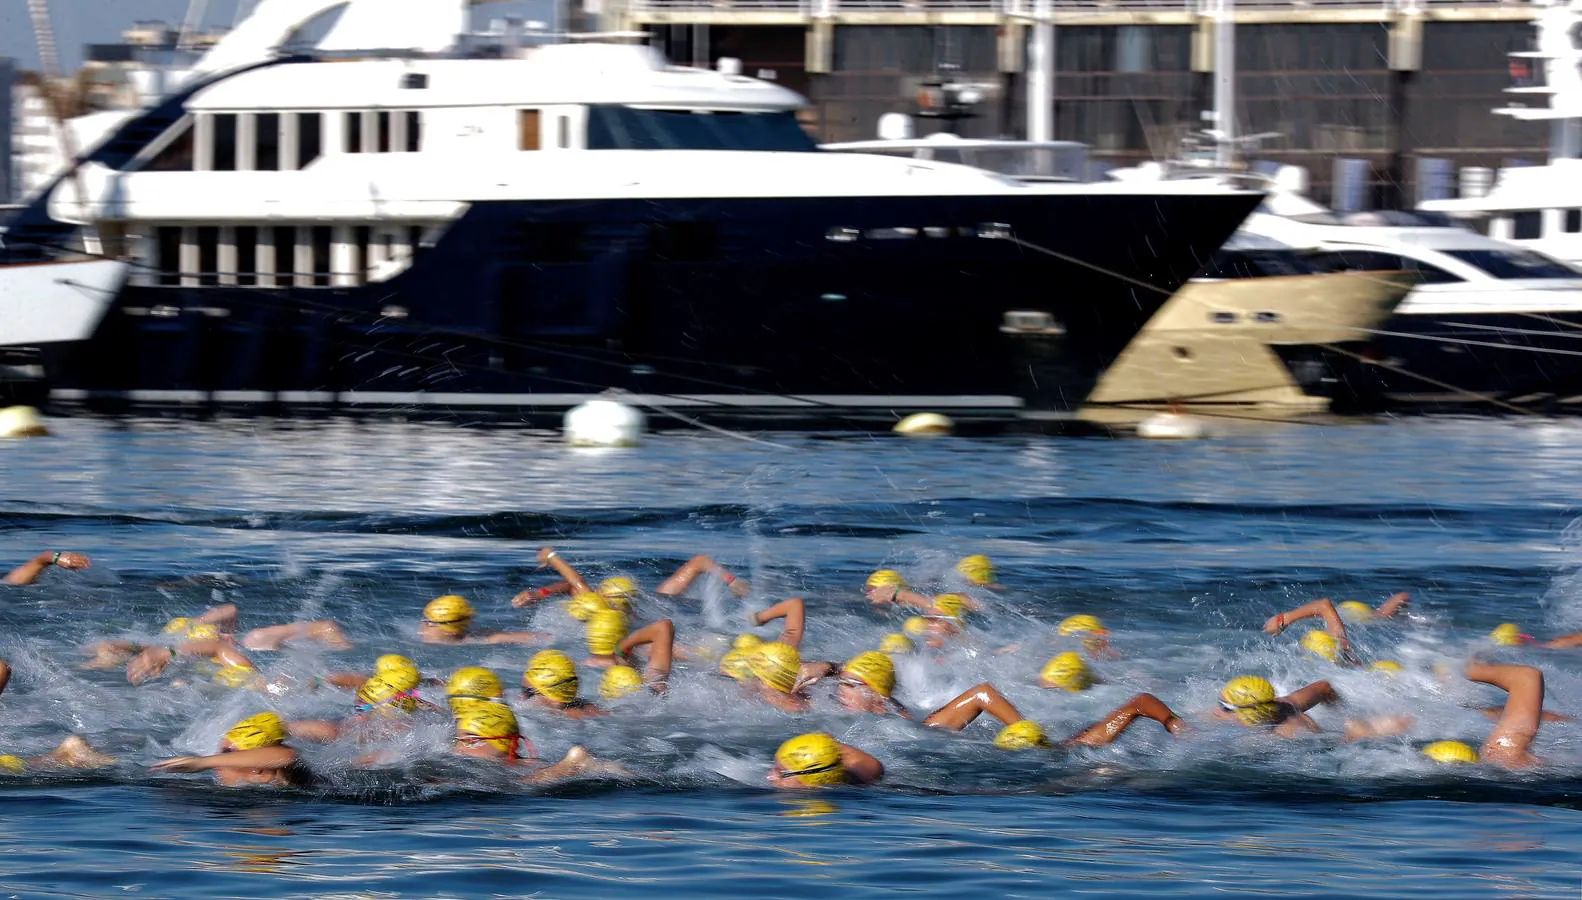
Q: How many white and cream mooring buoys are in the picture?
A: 4